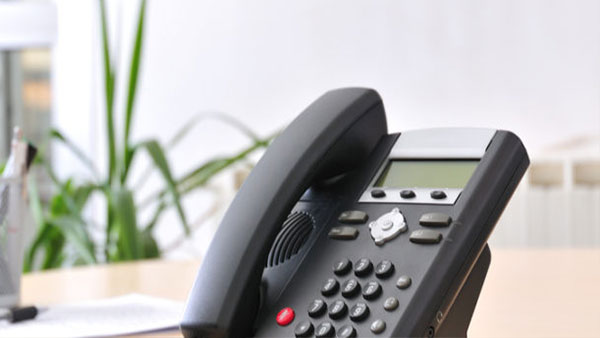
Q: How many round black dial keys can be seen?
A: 12